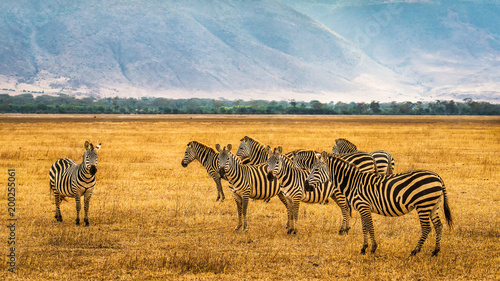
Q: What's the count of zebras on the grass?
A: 8